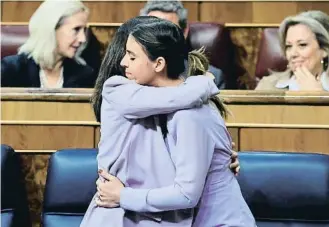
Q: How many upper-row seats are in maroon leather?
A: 3